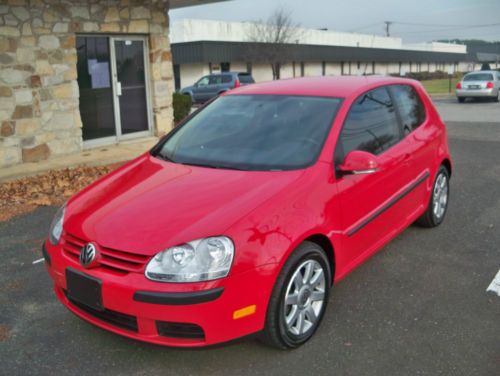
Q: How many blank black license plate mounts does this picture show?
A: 1